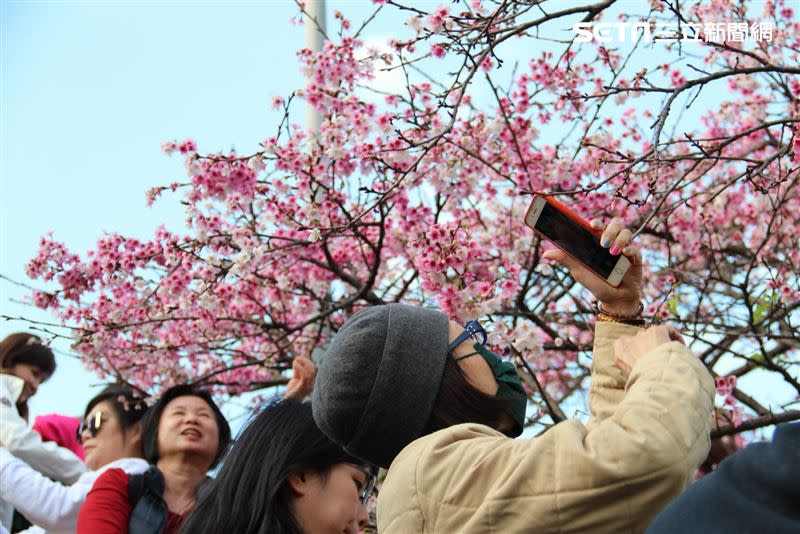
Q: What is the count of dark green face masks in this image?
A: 1